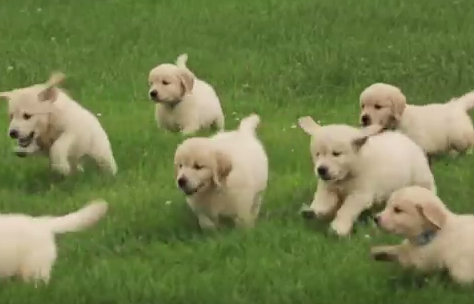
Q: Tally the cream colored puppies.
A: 7